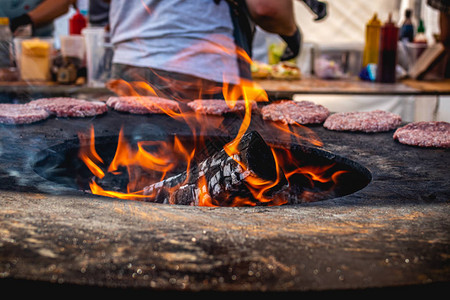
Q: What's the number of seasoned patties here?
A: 7